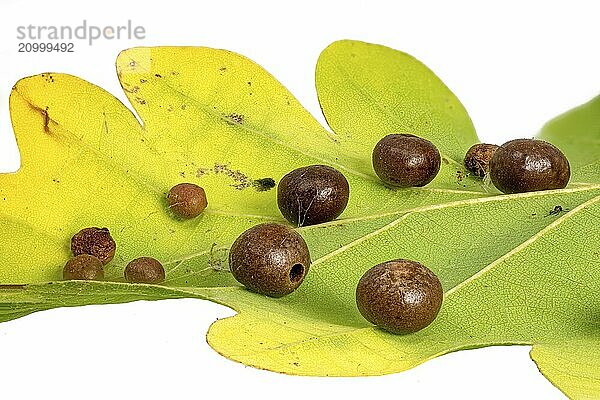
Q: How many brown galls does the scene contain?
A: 10